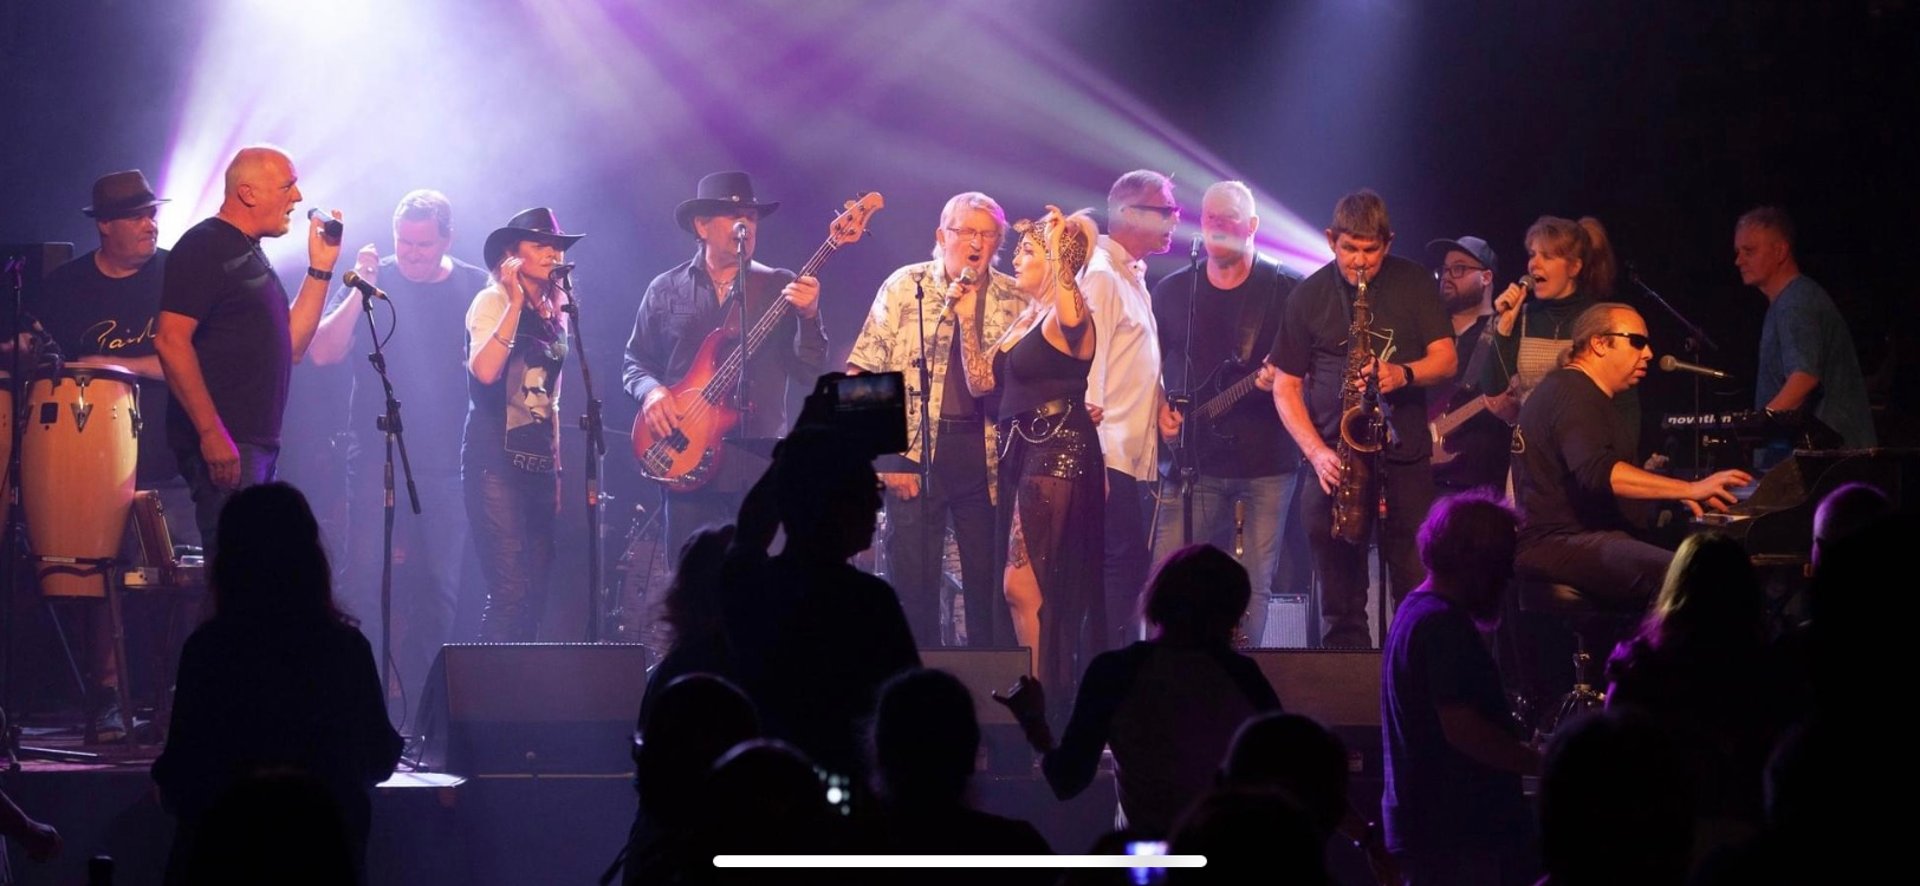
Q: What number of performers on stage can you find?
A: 14